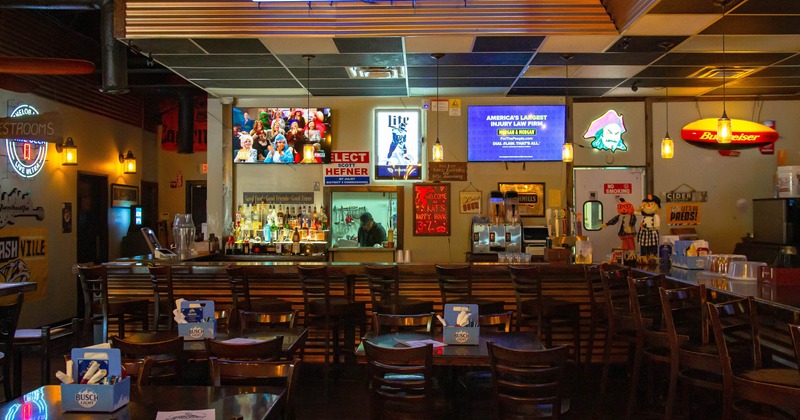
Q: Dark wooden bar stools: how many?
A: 13